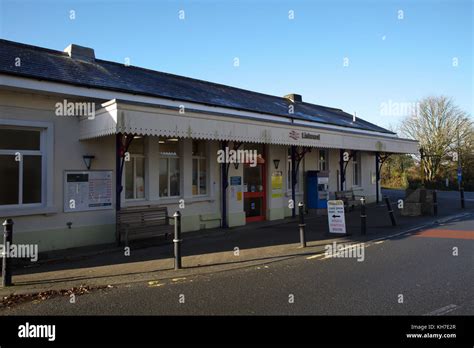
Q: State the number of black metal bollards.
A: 7